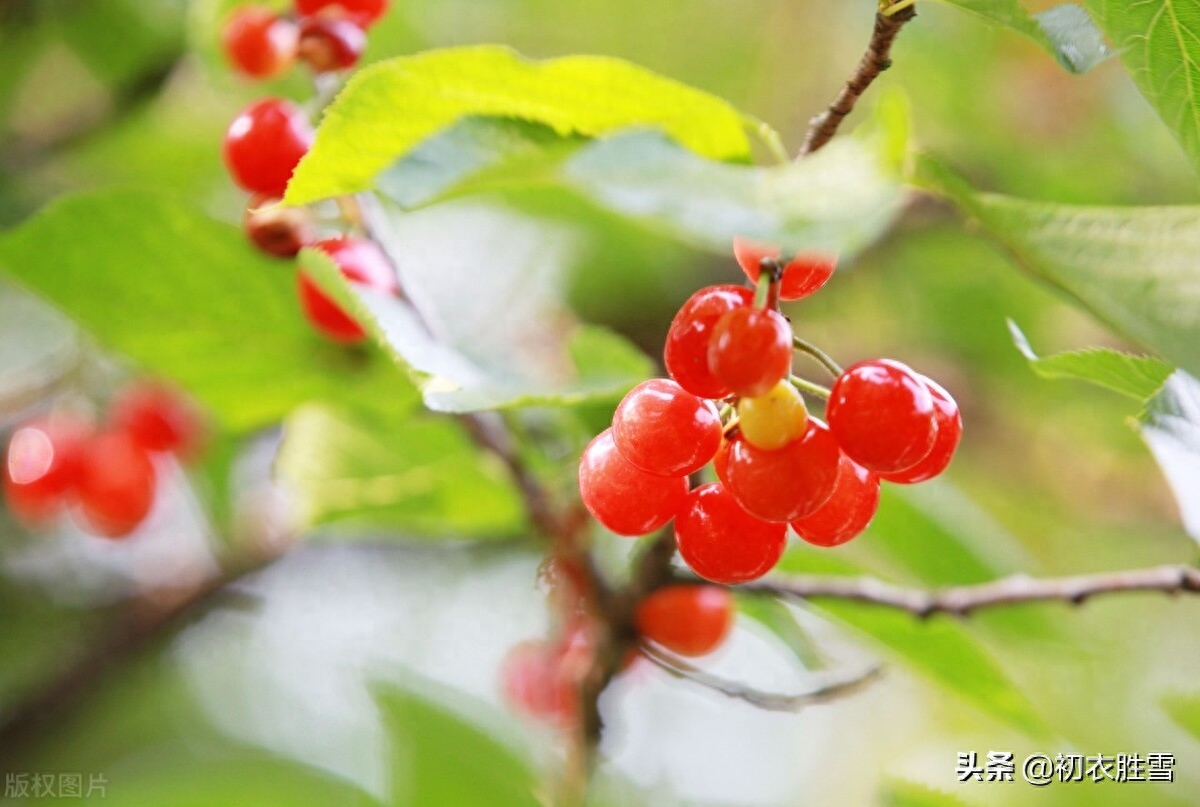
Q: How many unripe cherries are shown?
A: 1